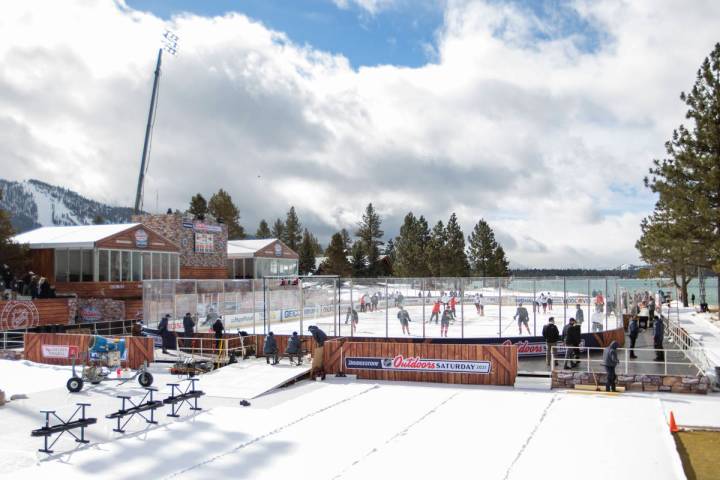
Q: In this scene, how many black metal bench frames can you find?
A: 3